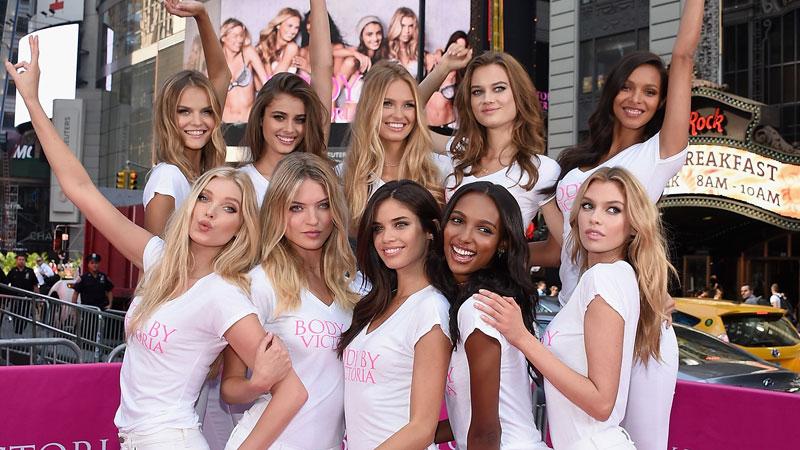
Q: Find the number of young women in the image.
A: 10